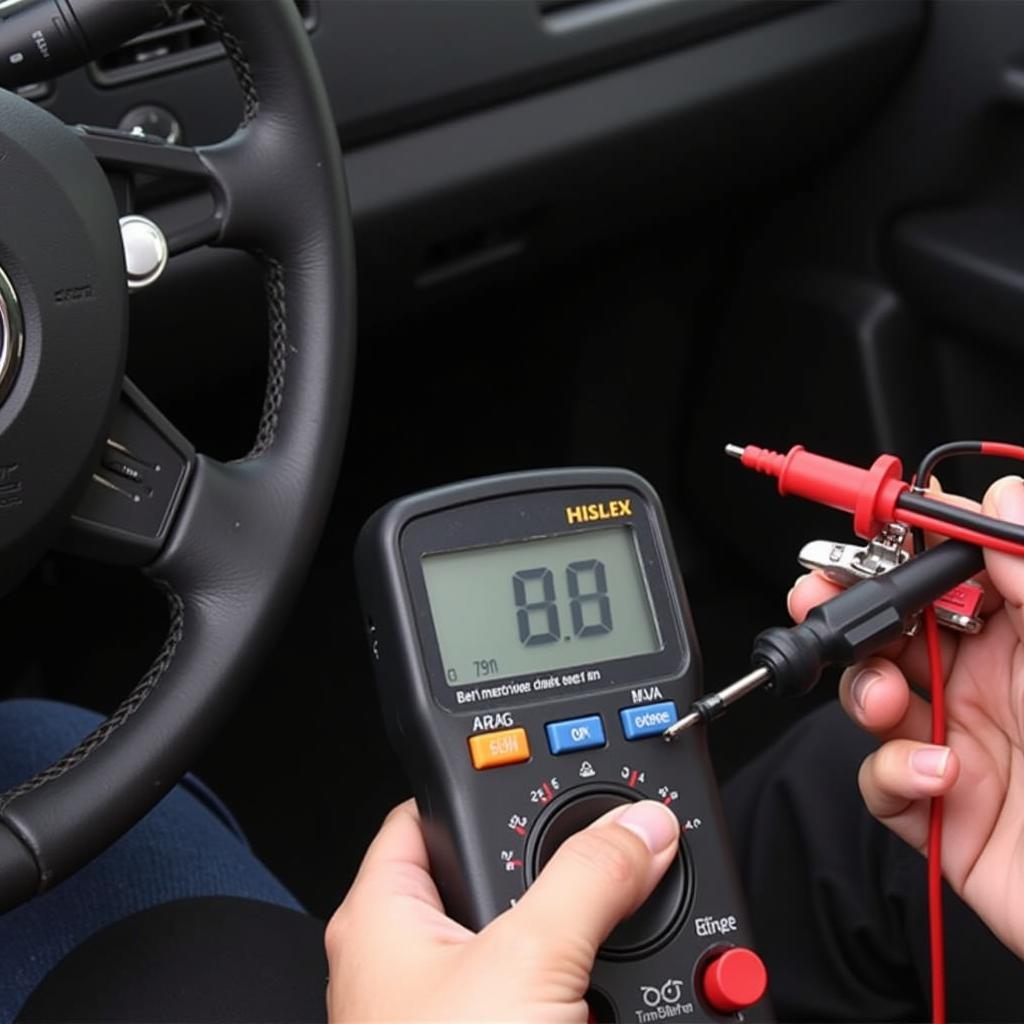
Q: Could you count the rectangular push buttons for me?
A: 3